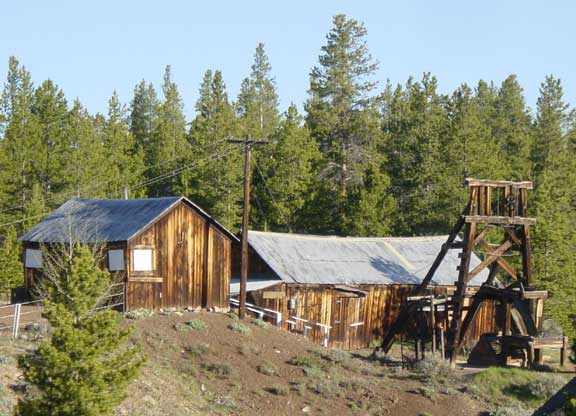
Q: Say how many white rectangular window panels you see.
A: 3